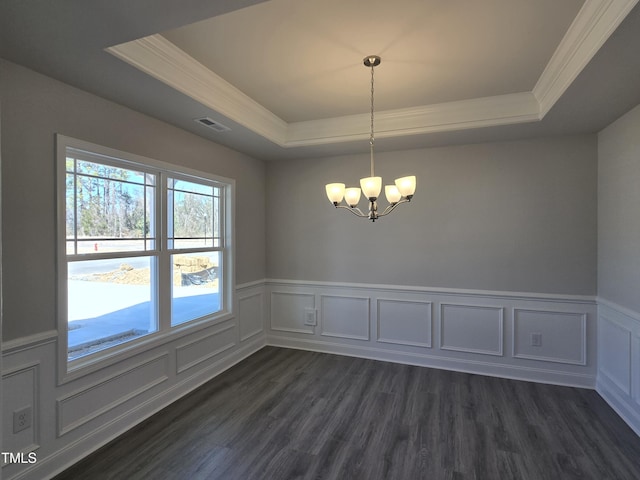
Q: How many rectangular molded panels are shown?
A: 11